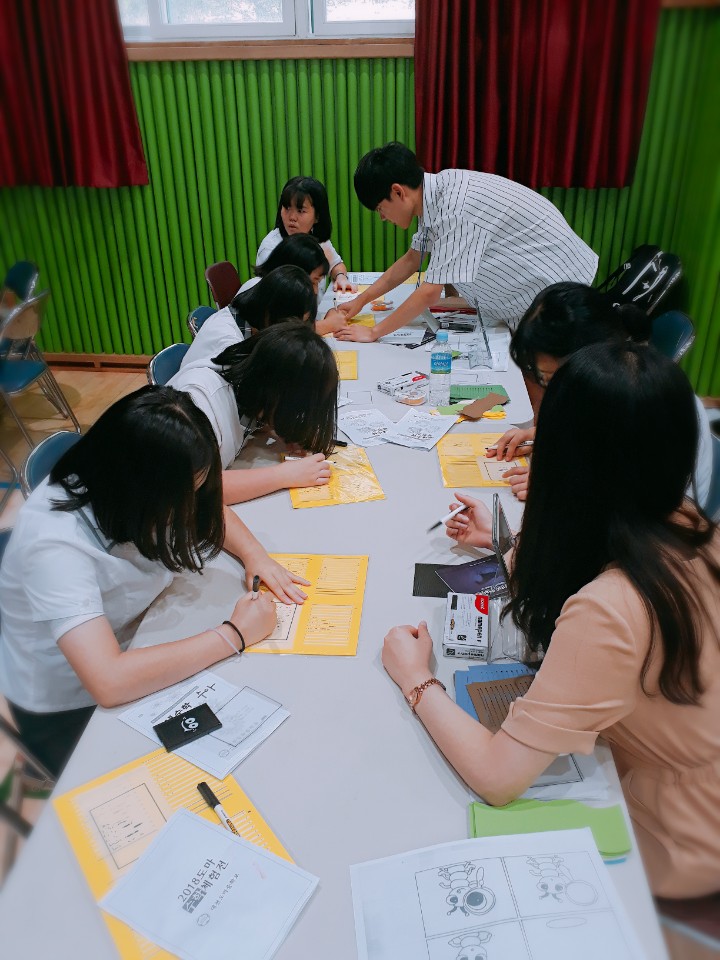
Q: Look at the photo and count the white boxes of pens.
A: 2